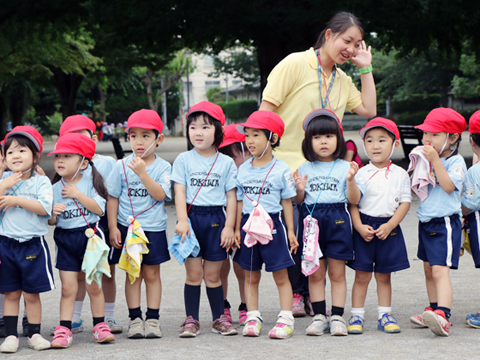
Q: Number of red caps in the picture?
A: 11